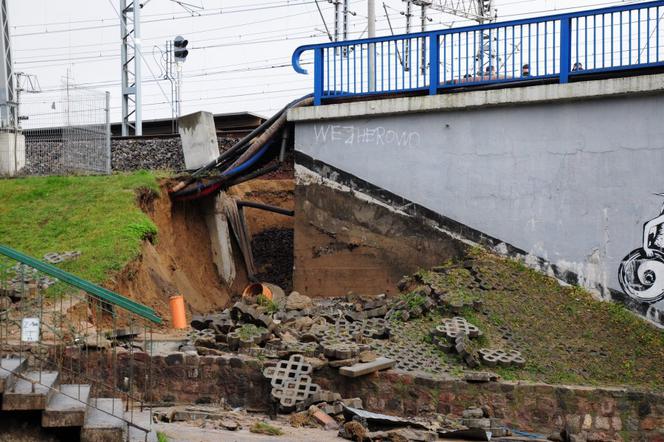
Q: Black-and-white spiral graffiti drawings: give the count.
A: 1